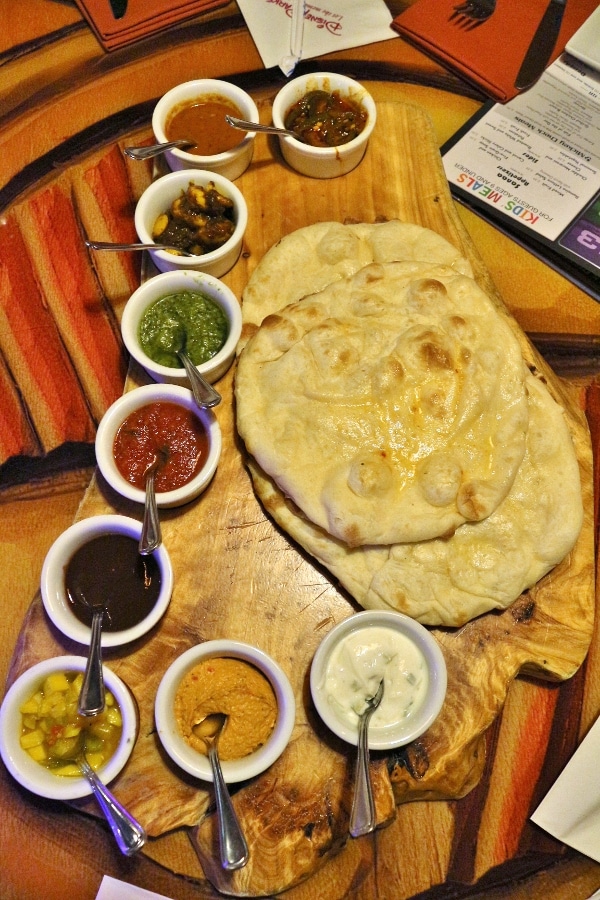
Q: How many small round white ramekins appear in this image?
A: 9